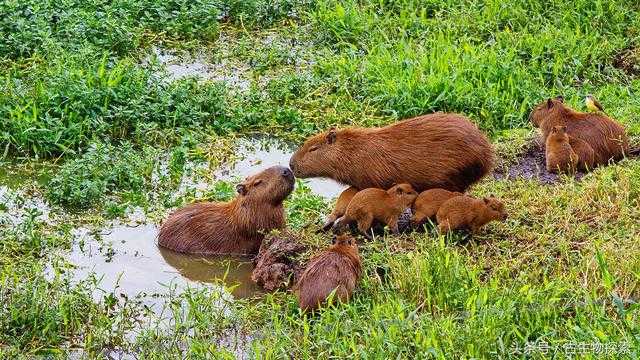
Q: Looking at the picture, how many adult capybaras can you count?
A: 3